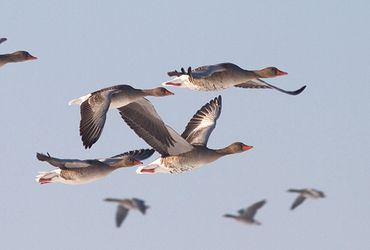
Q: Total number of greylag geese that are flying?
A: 8